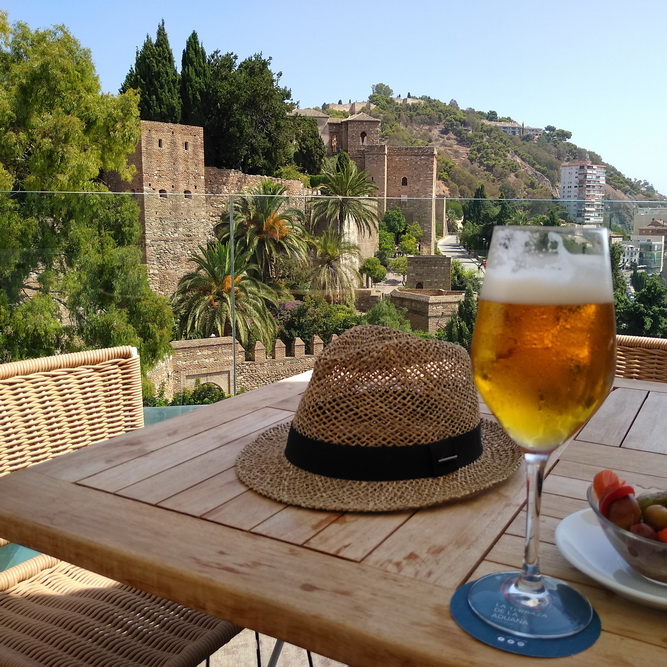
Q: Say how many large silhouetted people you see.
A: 0